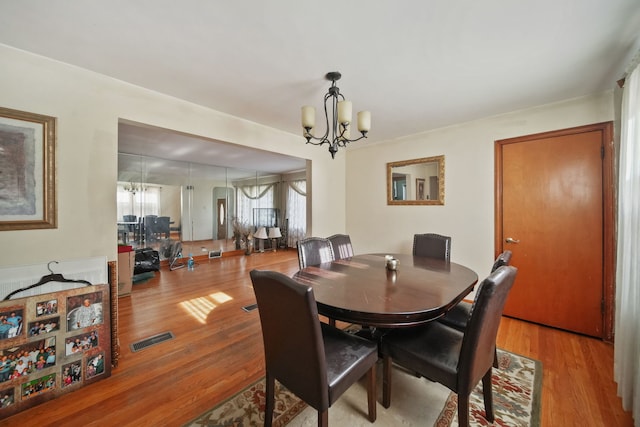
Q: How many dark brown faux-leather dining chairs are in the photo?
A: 6